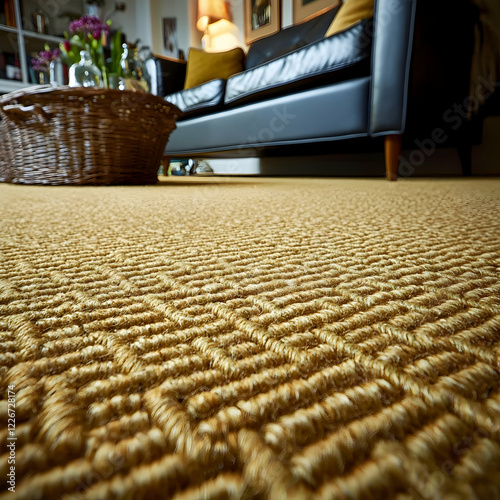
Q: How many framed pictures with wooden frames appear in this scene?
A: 2